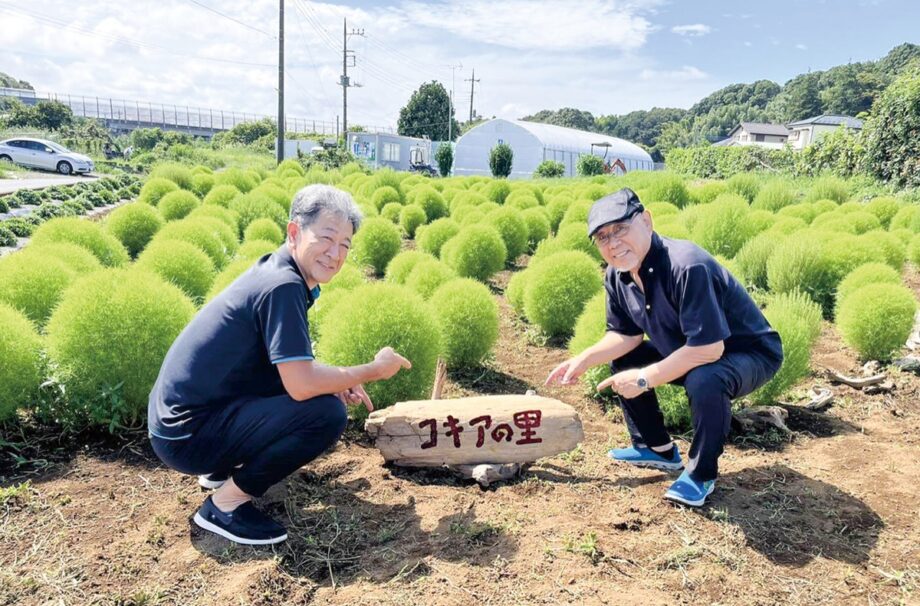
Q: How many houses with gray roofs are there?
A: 2